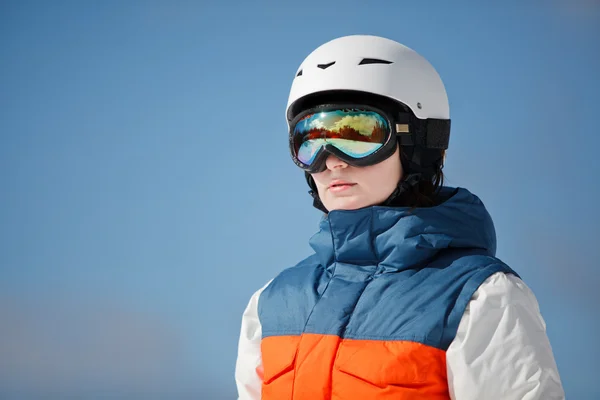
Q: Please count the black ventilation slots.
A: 3